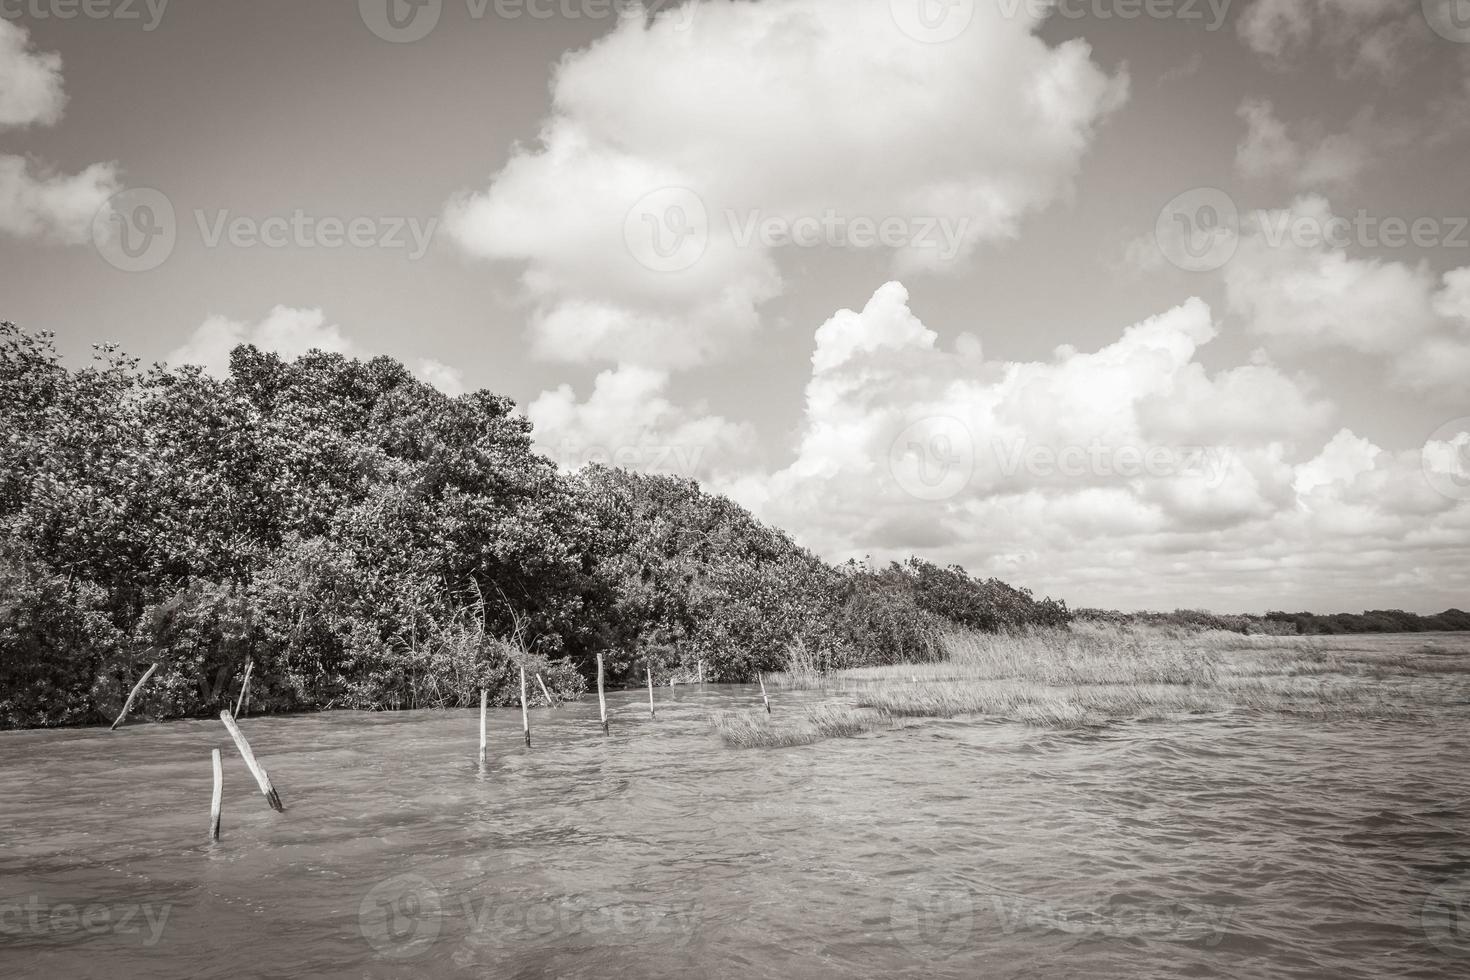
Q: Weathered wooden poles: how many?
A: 12